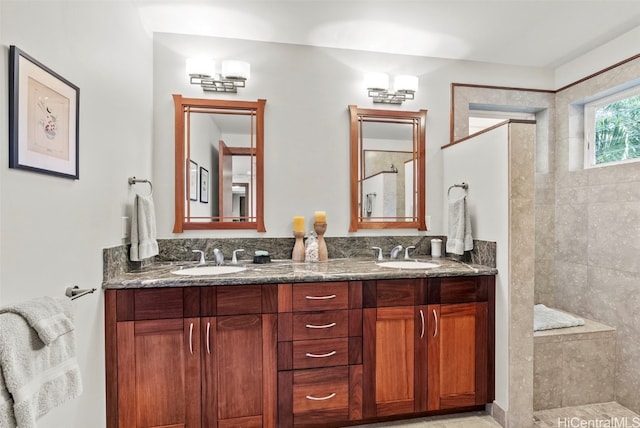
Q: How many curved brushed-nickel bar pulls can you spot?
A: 8